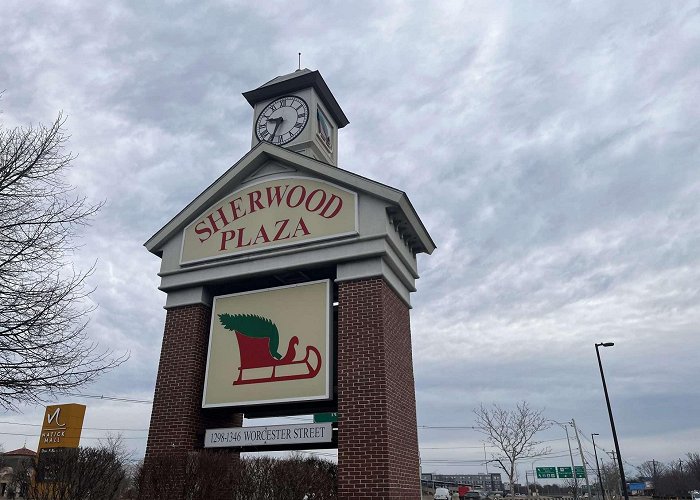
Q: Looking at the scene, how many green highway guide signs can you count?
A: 3